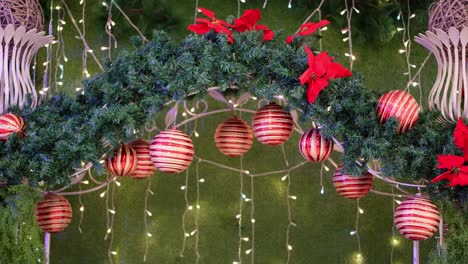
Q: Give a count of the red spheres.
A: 11